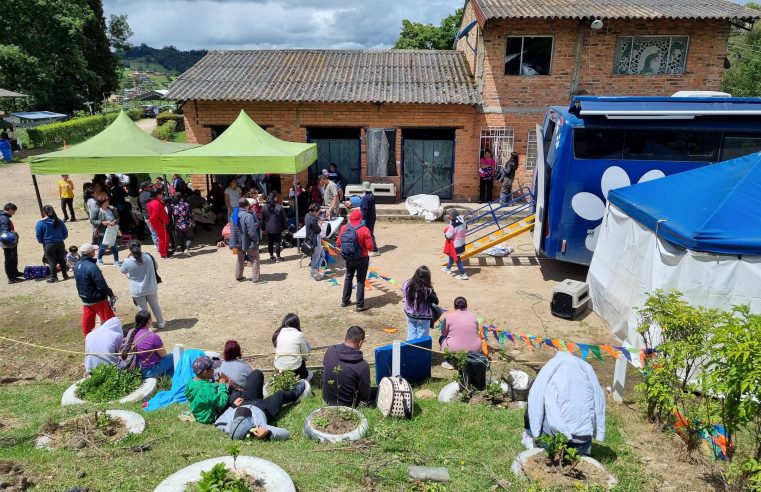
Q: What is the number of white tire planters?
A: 7